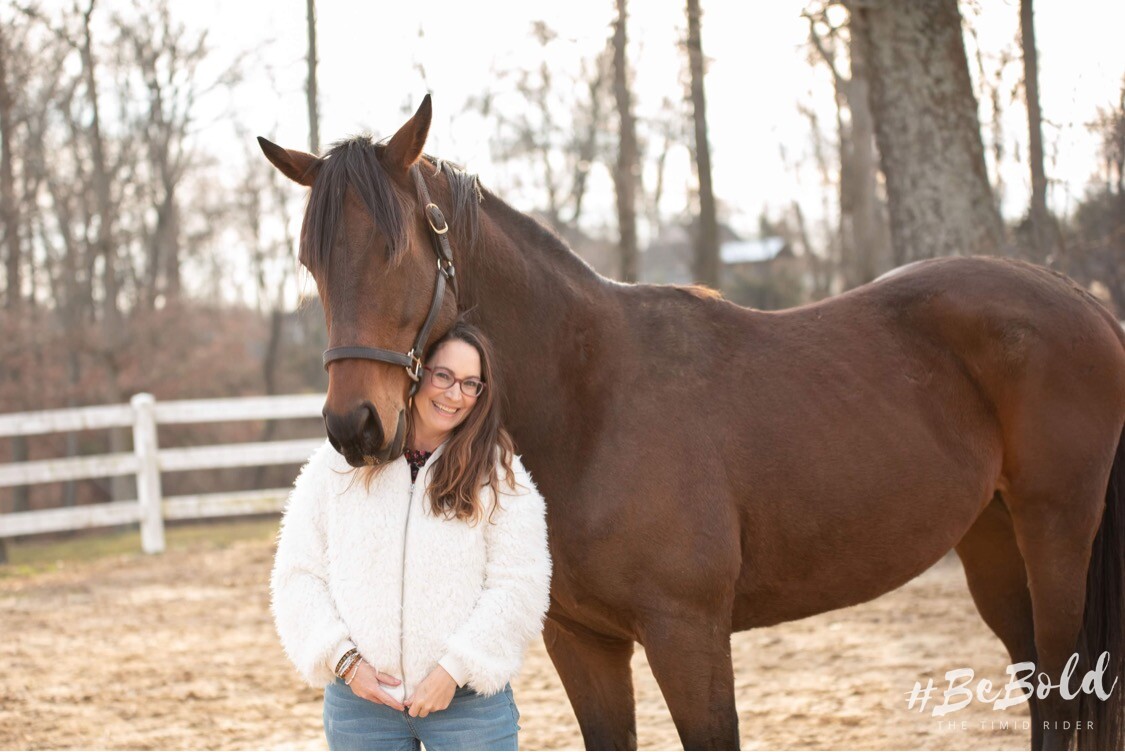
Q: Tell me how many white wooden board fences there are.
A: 1